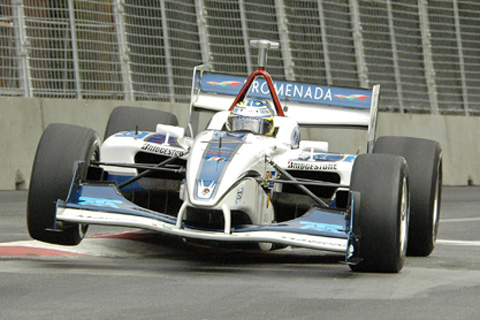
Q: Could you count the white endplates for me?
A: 2